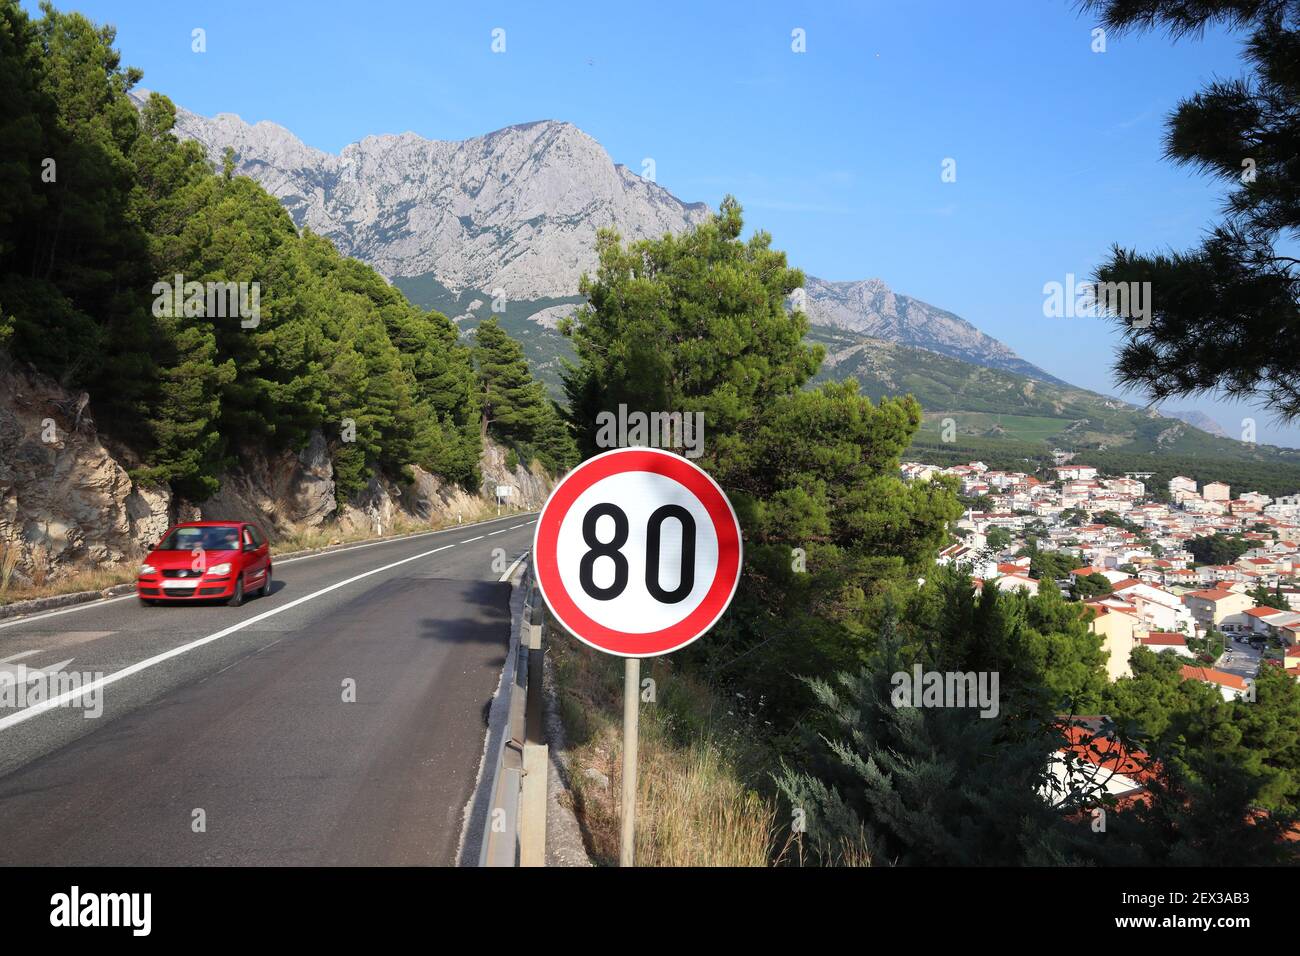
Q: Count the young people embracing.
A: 0